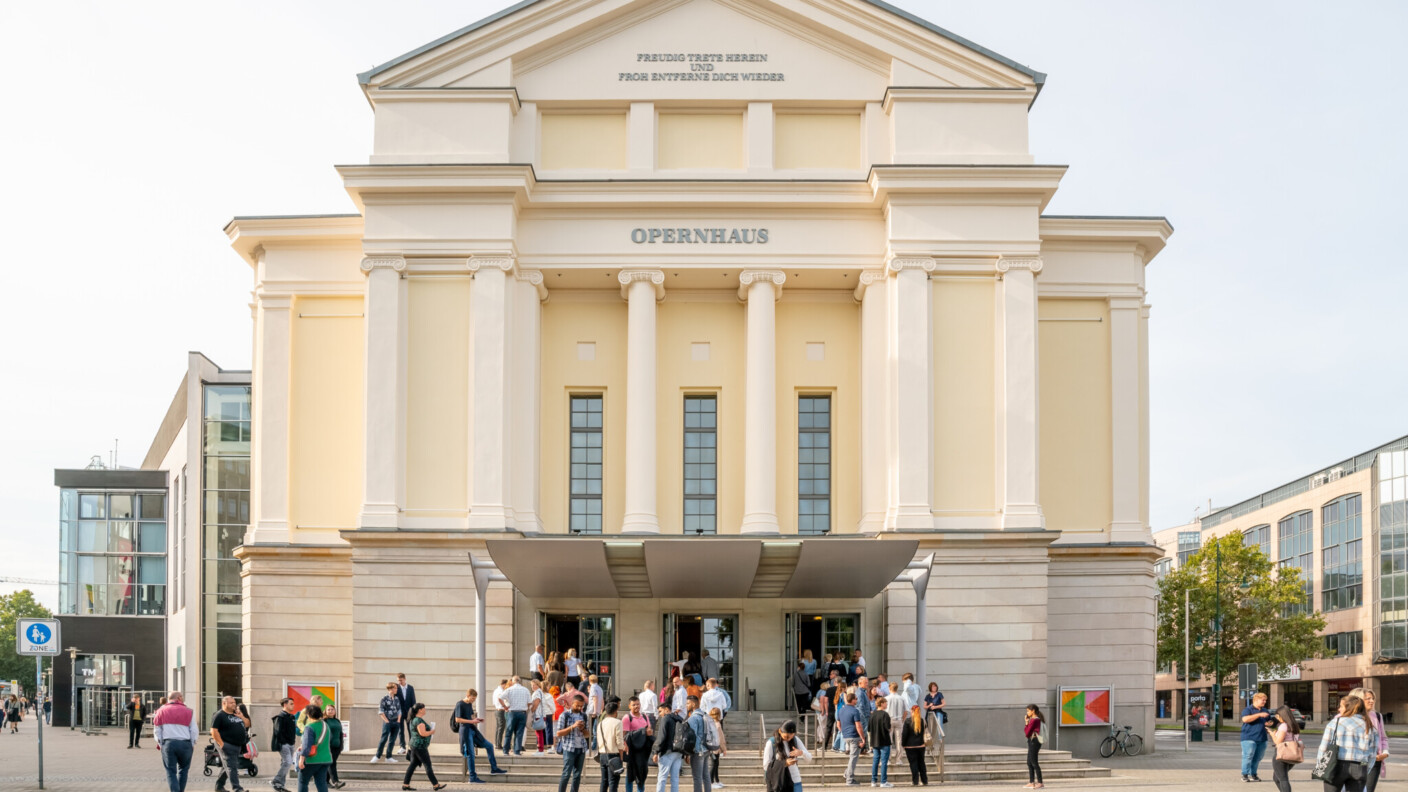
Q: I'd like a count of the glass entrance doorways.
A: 3